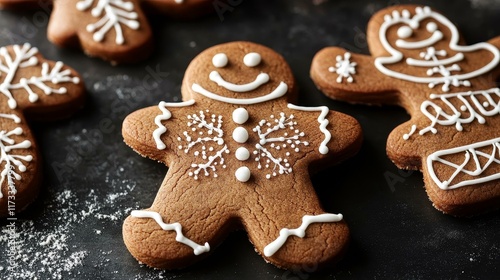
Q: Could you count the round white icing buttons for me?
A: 4